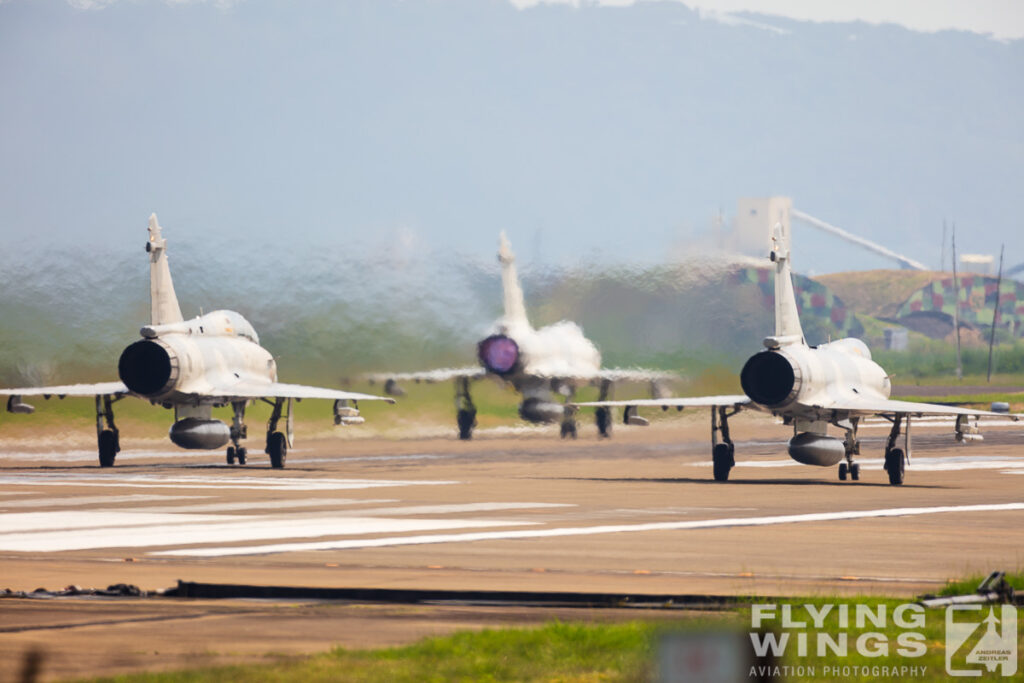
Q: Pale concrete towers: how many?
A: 1